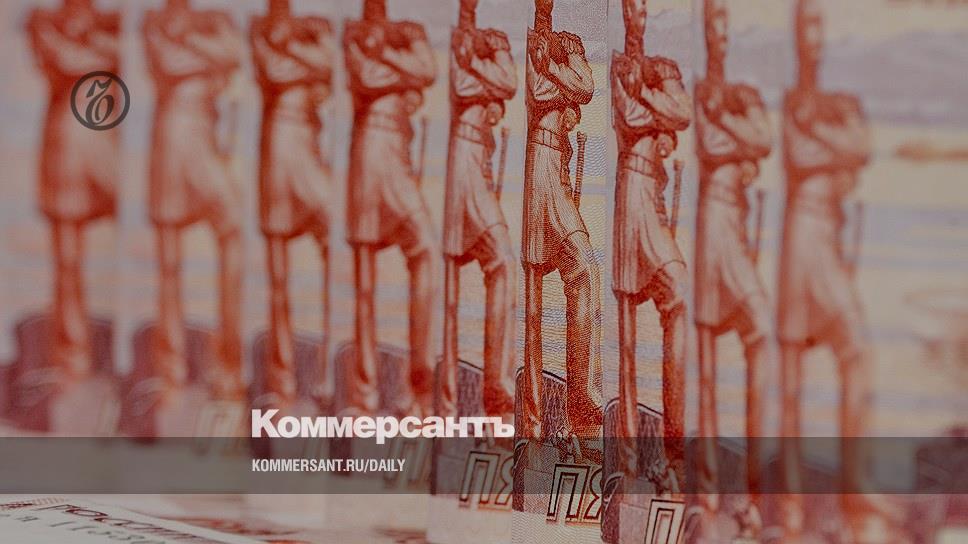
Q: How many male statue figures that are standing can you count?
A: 9